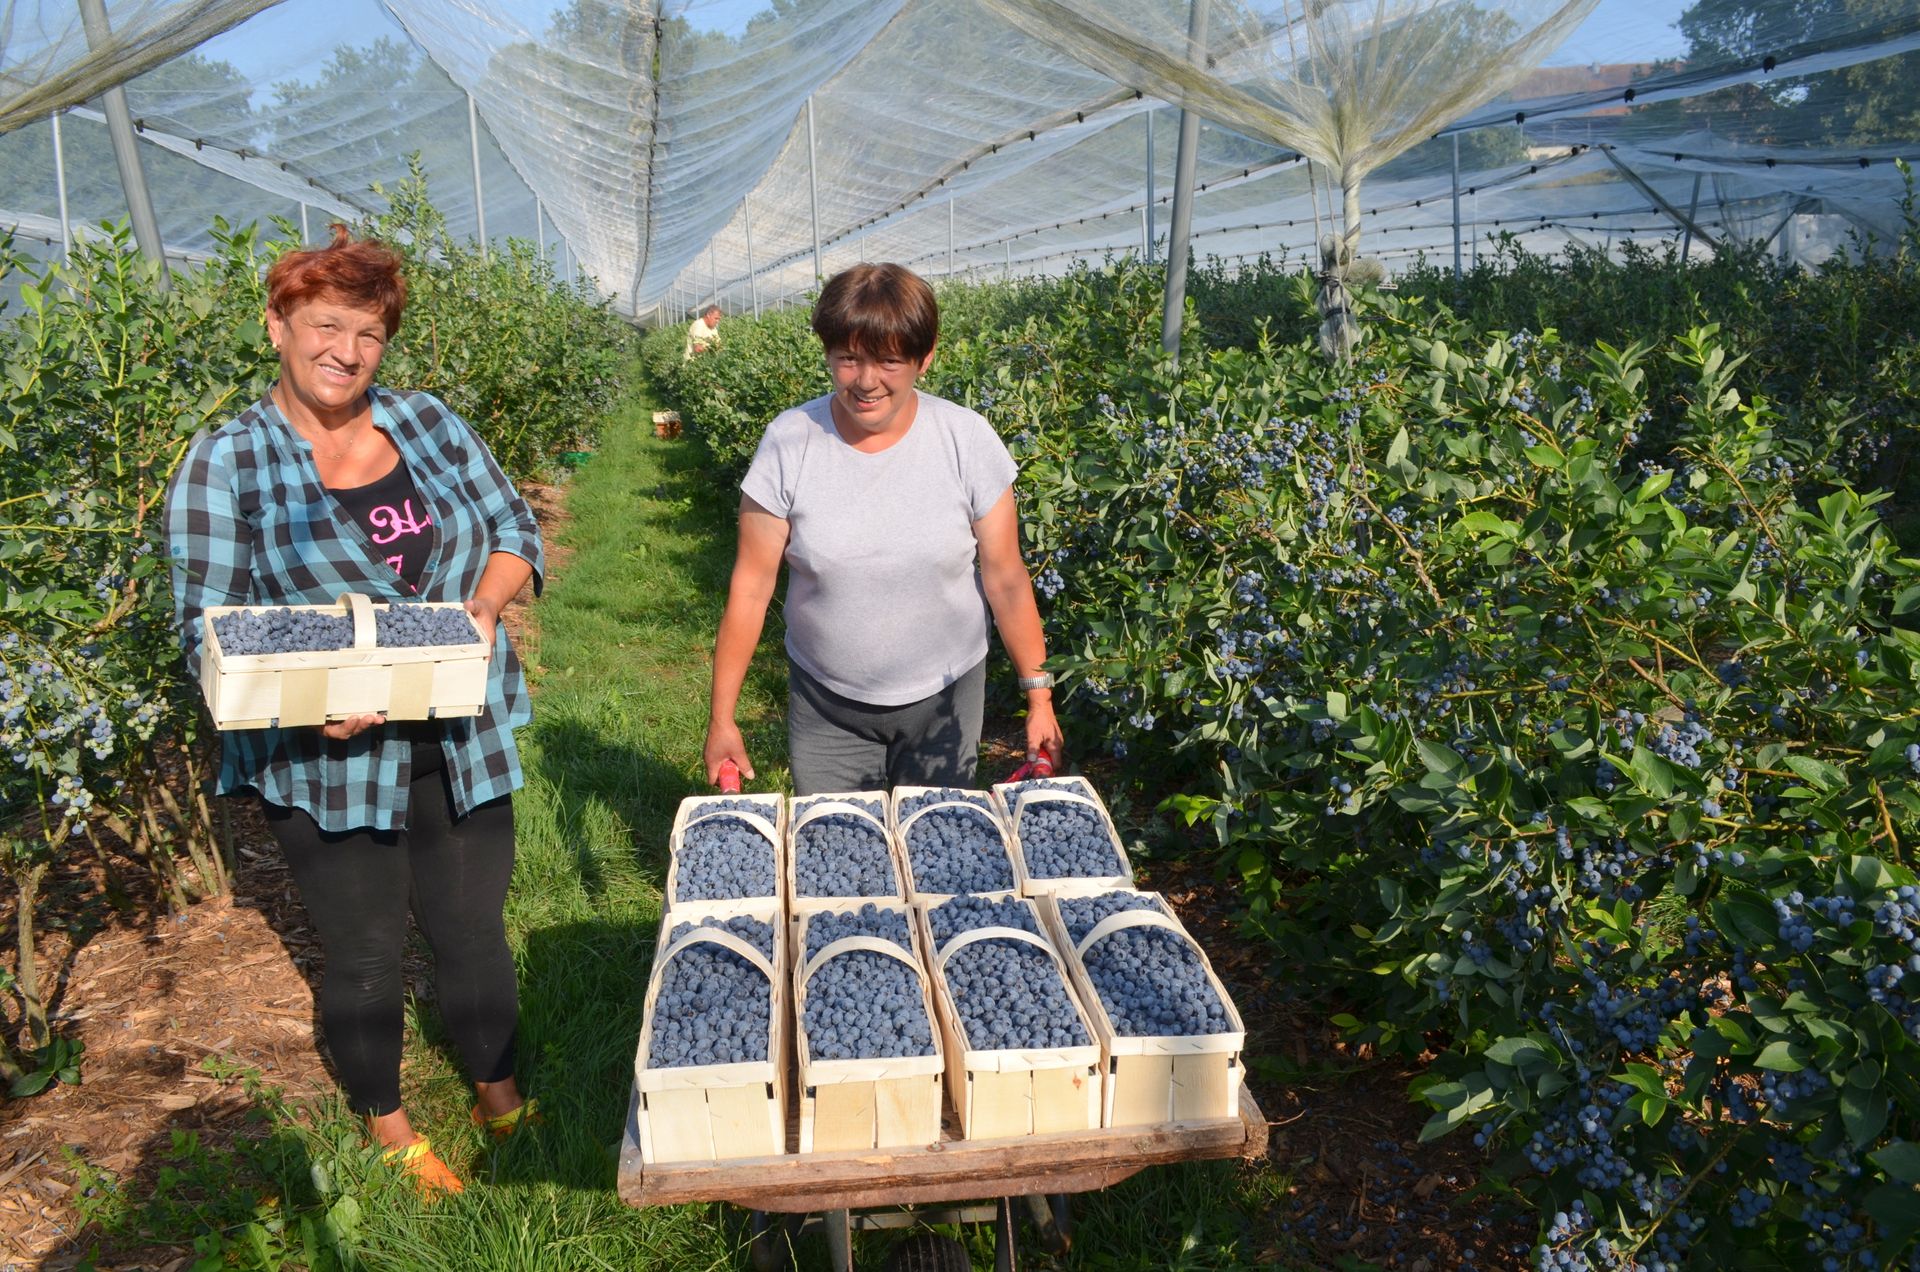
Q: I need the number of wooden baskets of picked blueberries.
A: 9